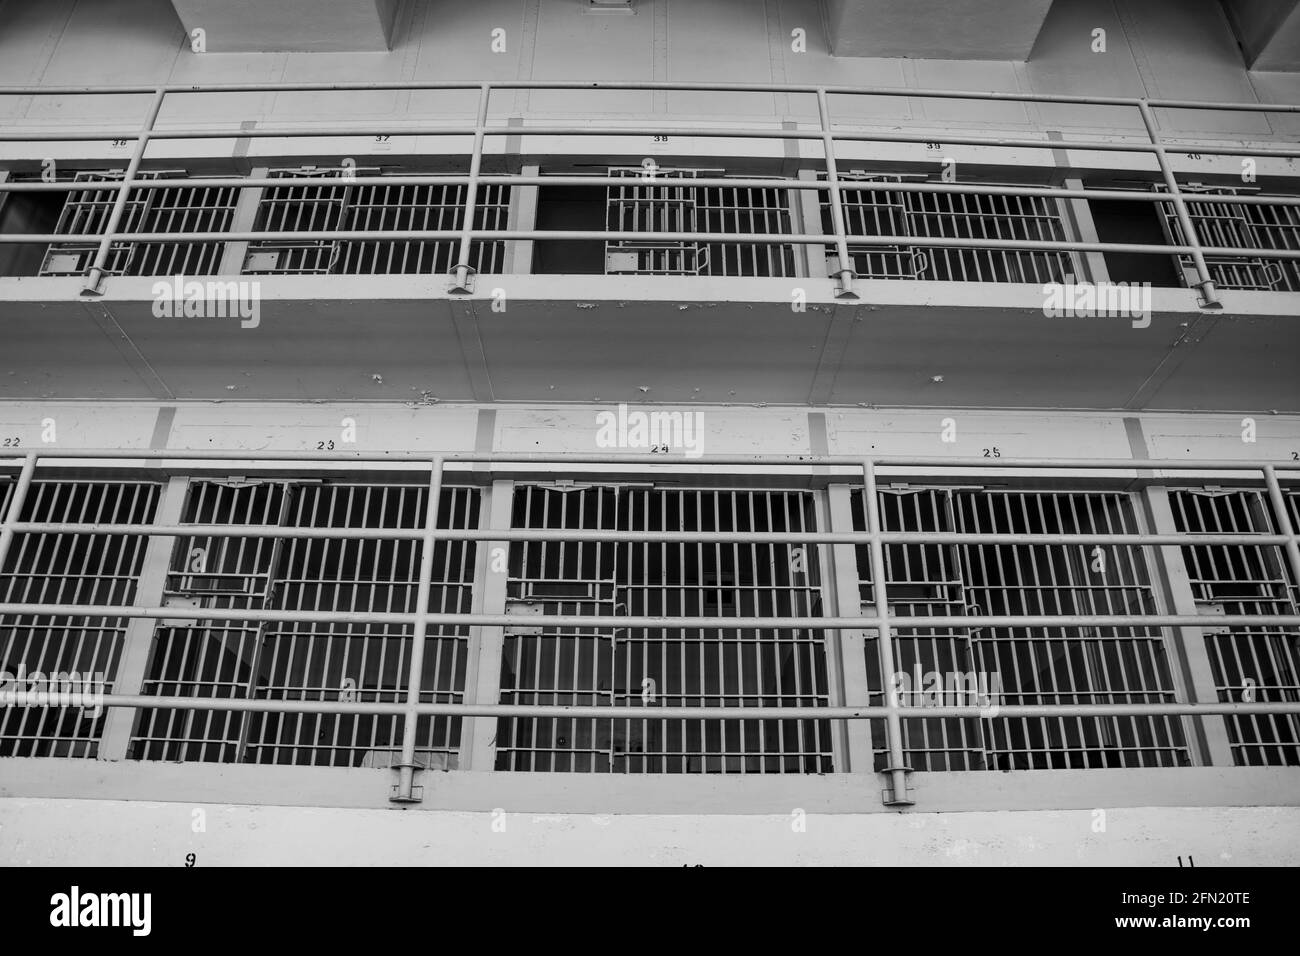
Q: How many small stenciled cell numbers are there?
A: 13